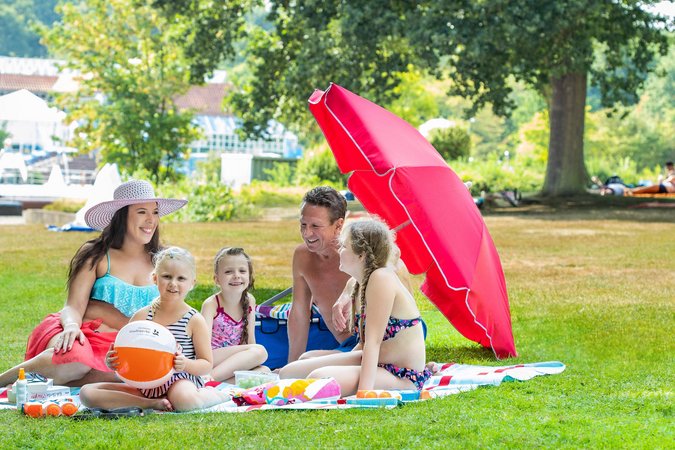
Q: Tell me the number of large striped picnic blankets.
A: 1